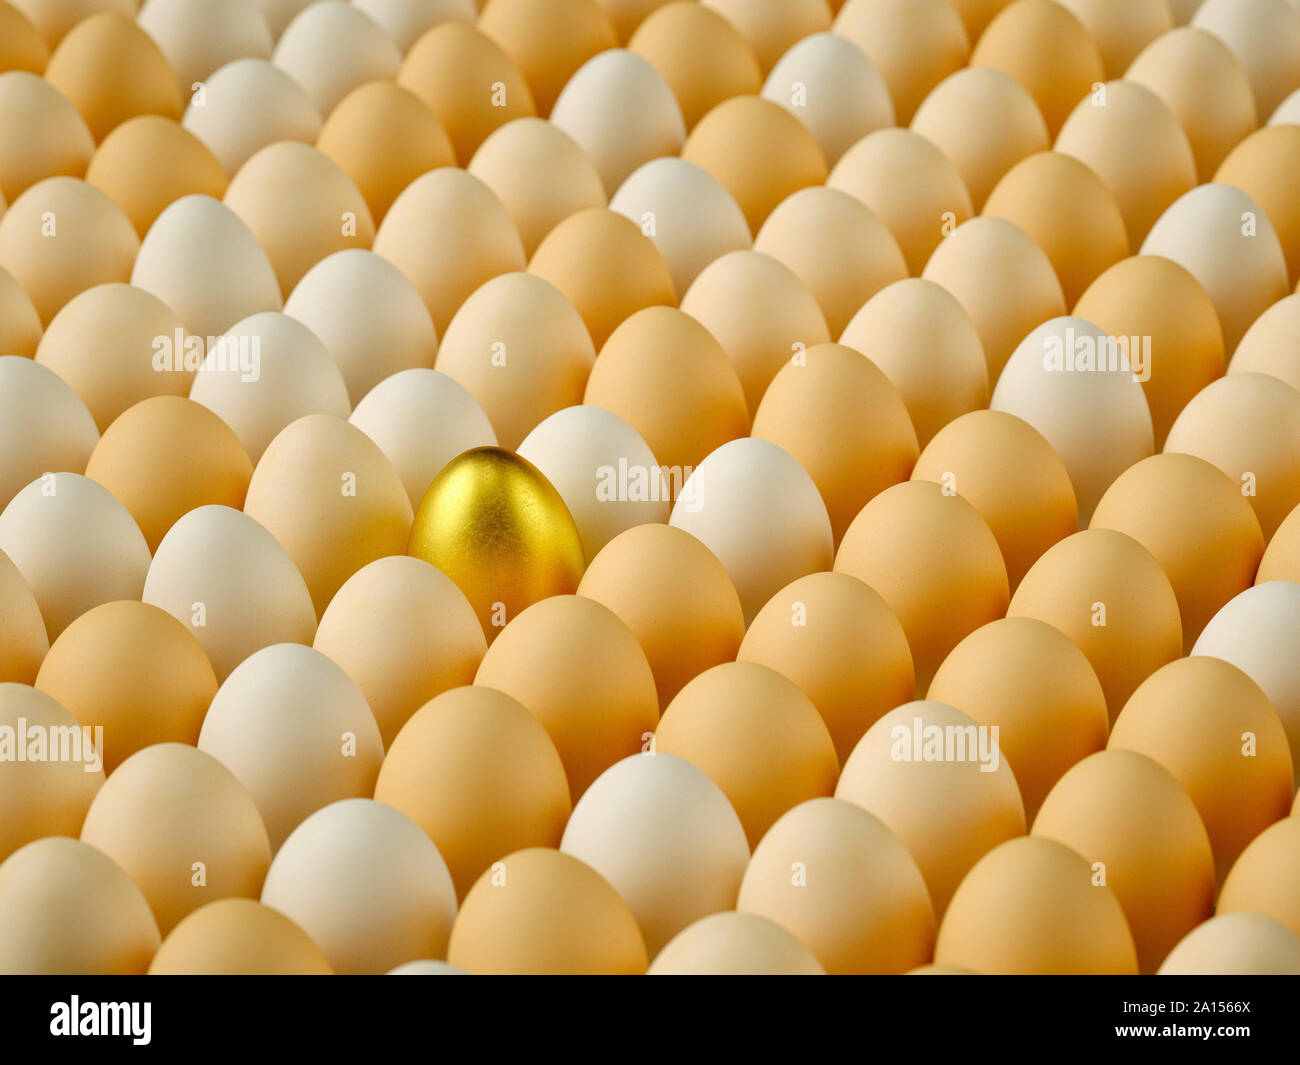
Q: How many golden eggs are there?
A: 1